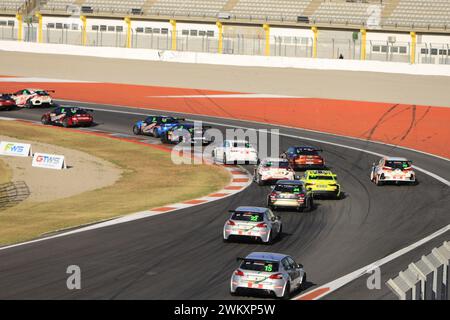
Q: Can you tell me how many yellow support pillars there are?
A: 10